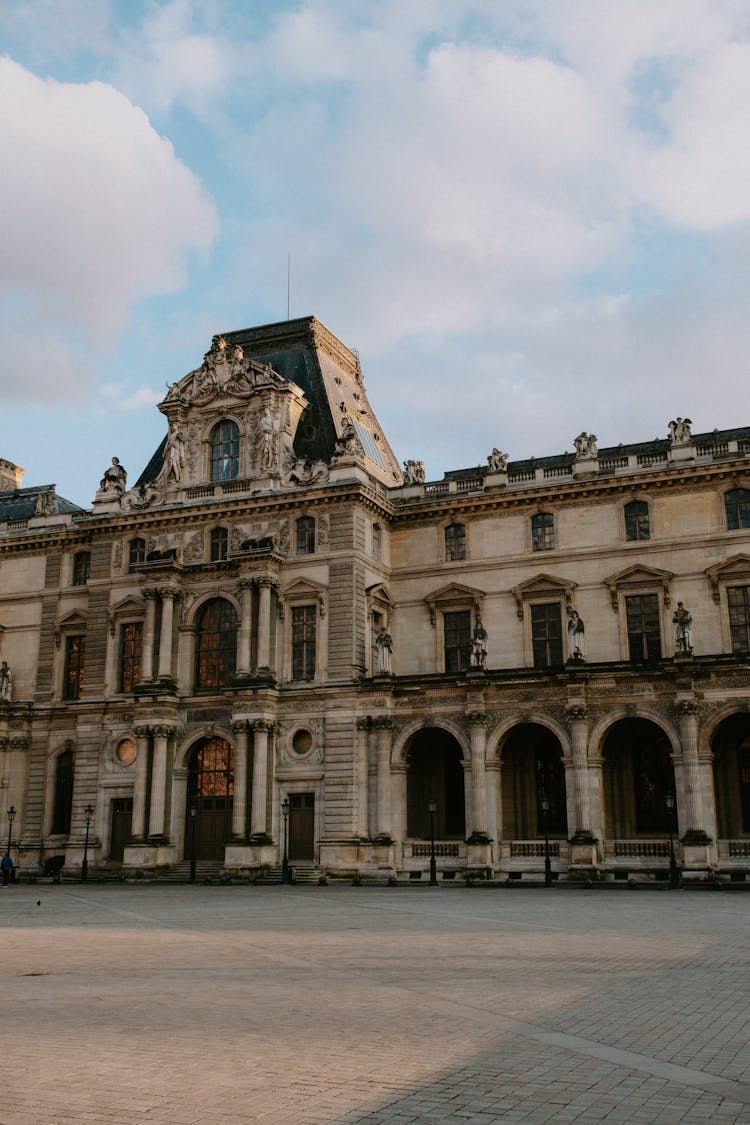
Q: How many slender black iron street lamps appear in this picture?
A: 7